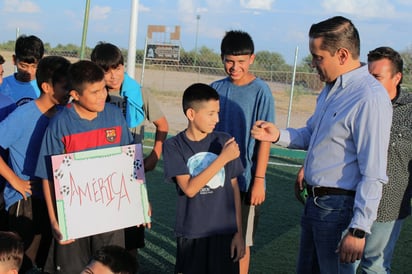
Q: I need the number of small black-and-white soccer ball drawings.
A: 6